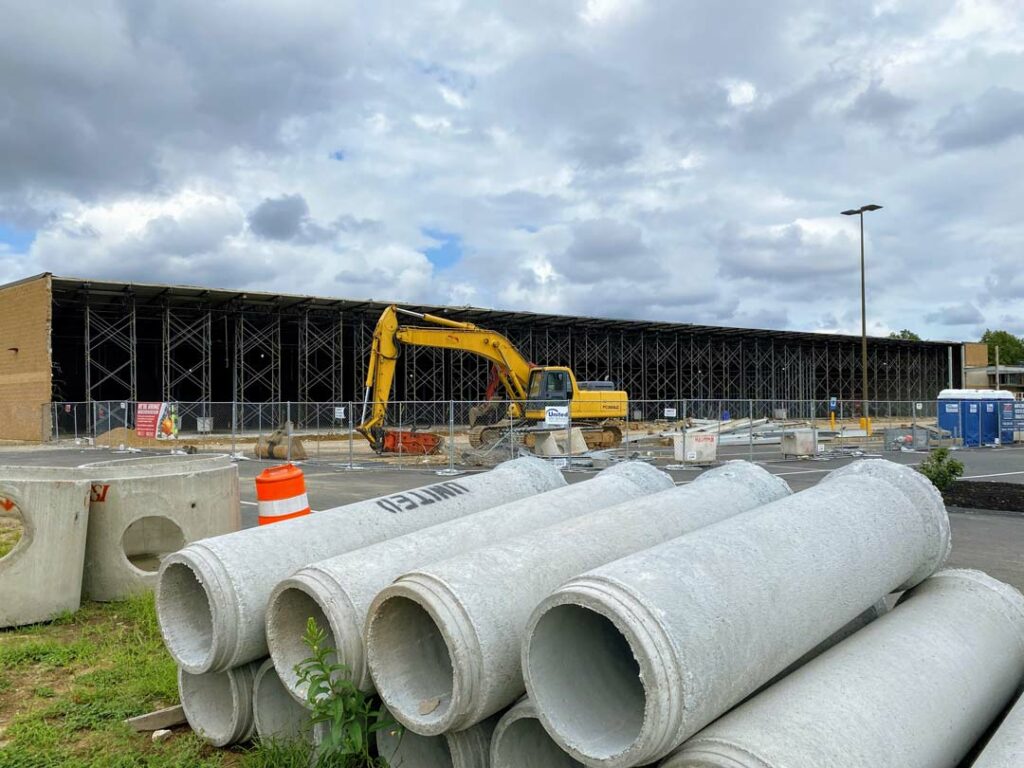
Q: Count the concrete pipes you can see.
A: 10